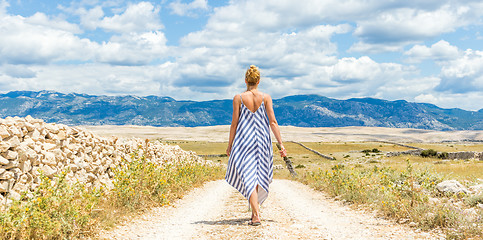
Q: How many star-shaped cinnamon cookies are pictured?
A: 0